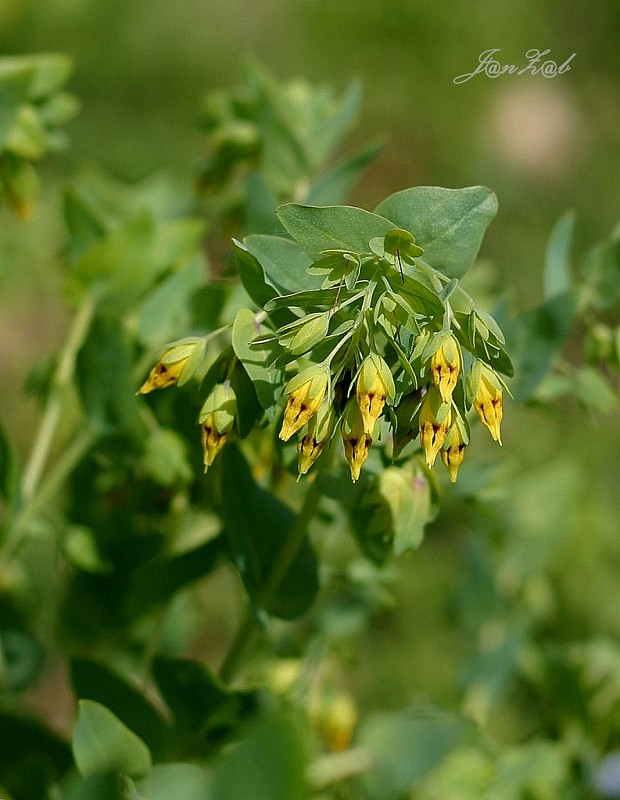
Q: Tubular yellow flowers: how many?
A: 10